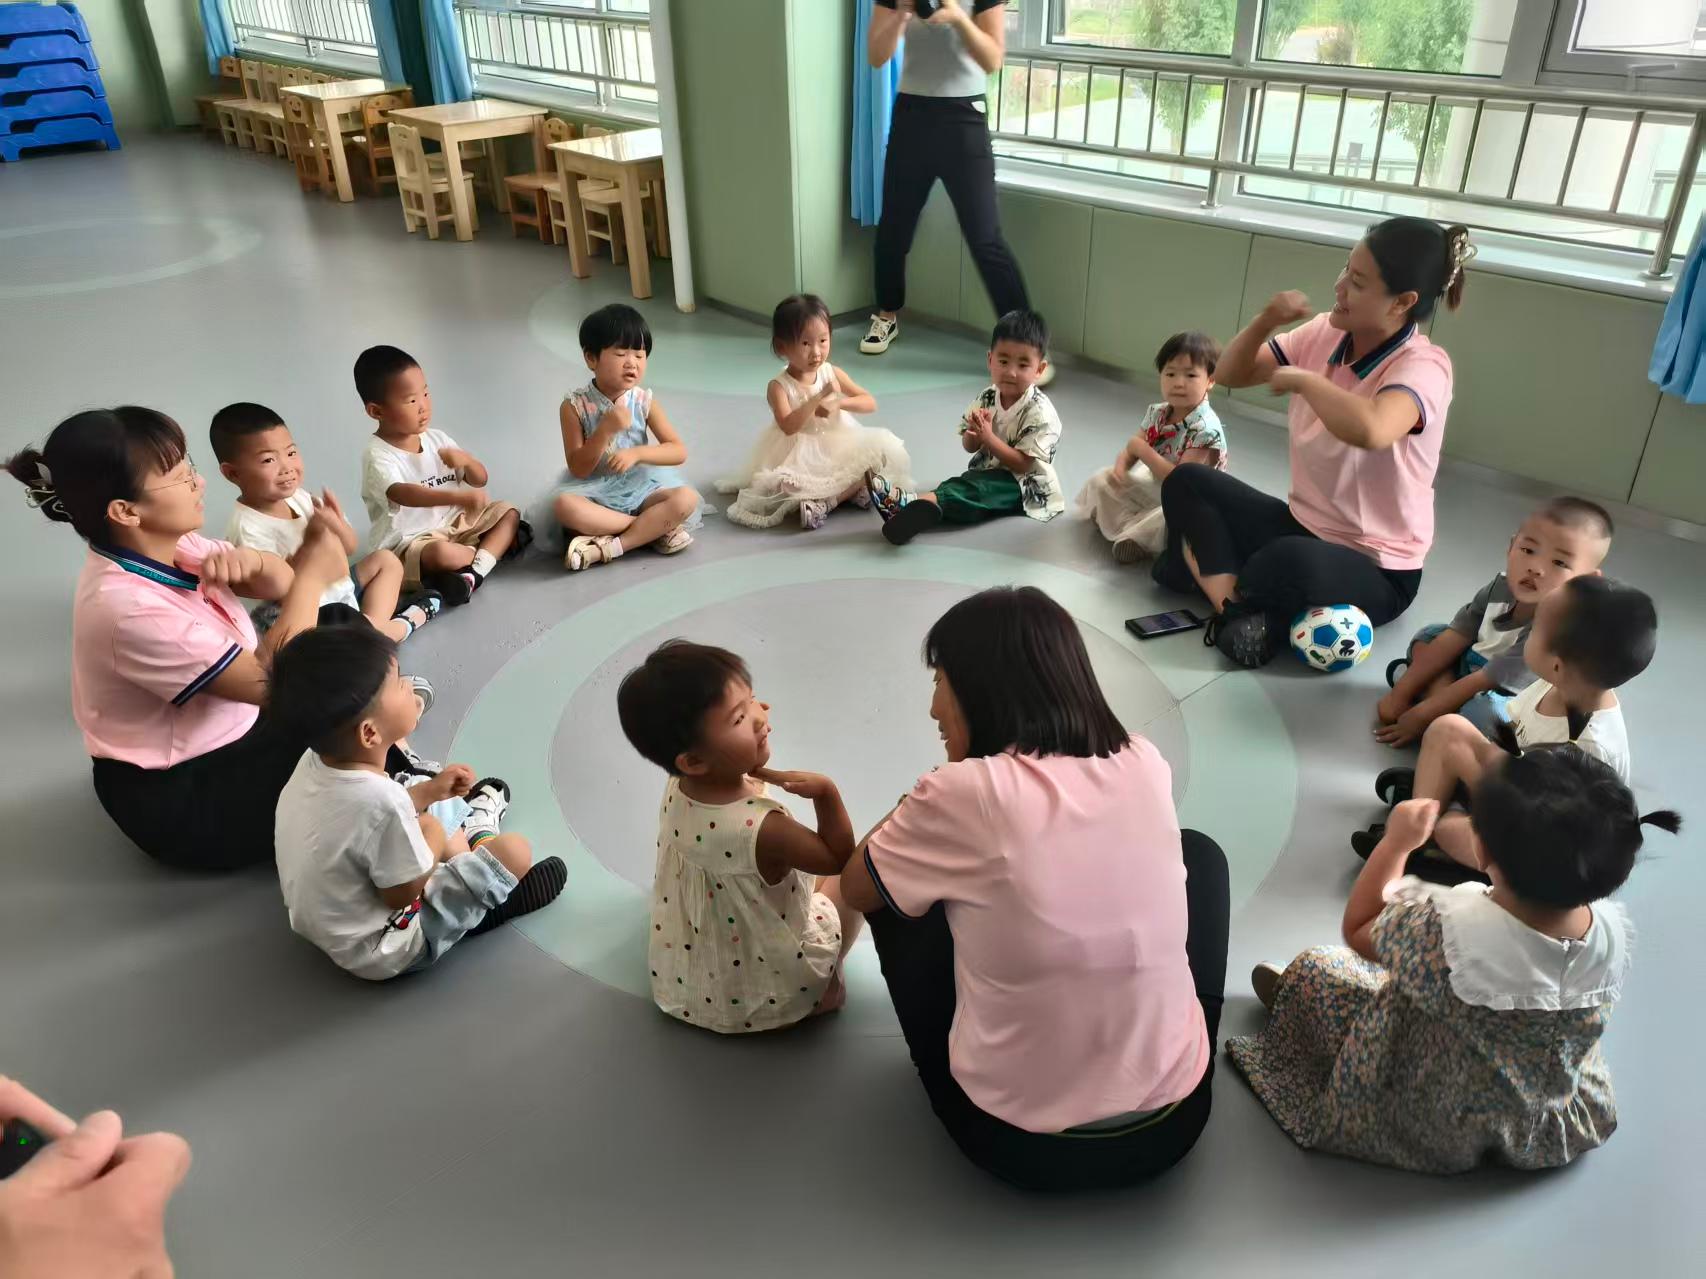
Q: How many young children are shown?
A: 11